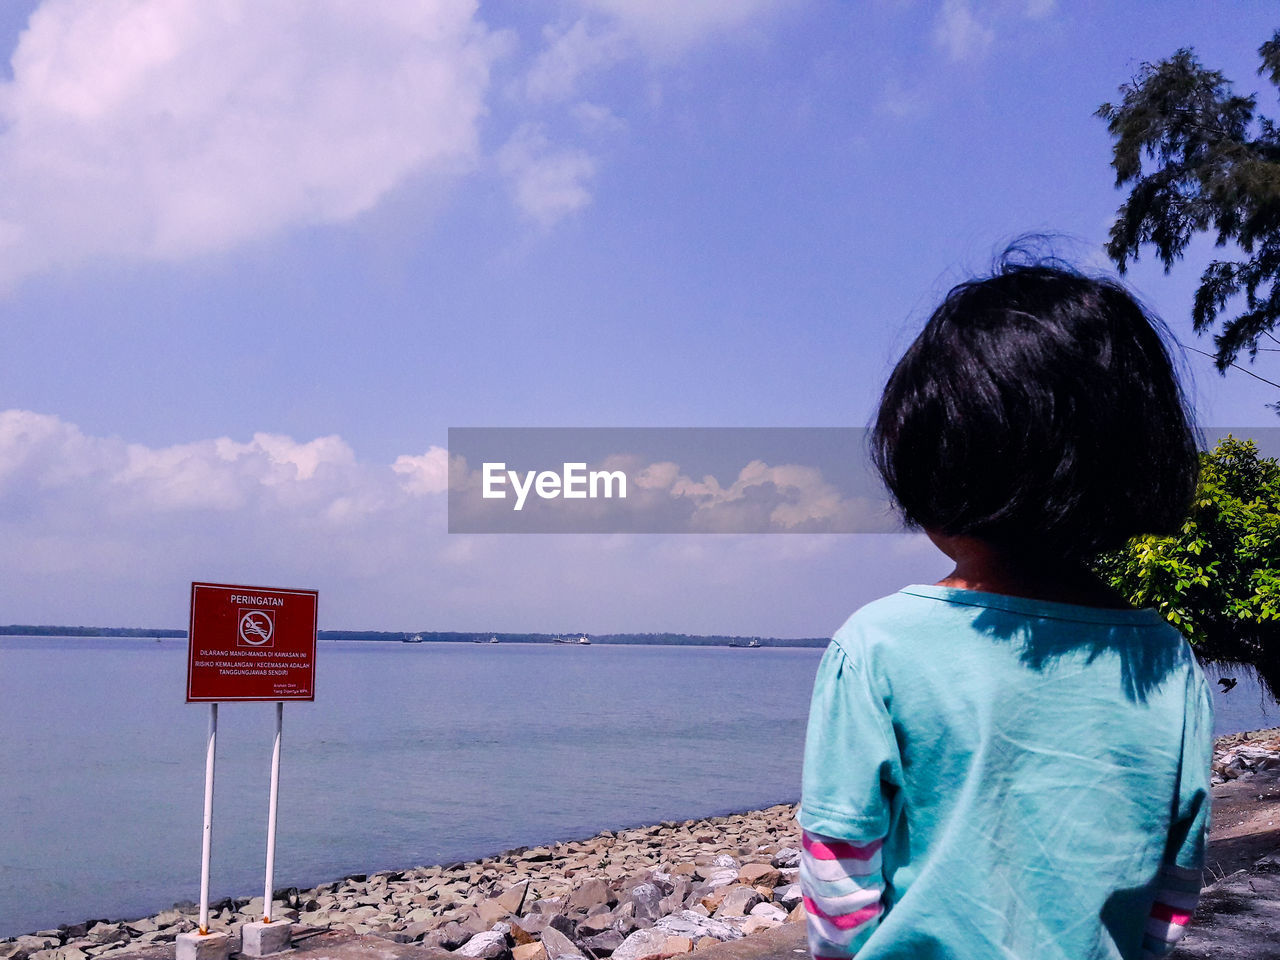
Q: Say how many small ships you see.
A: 4